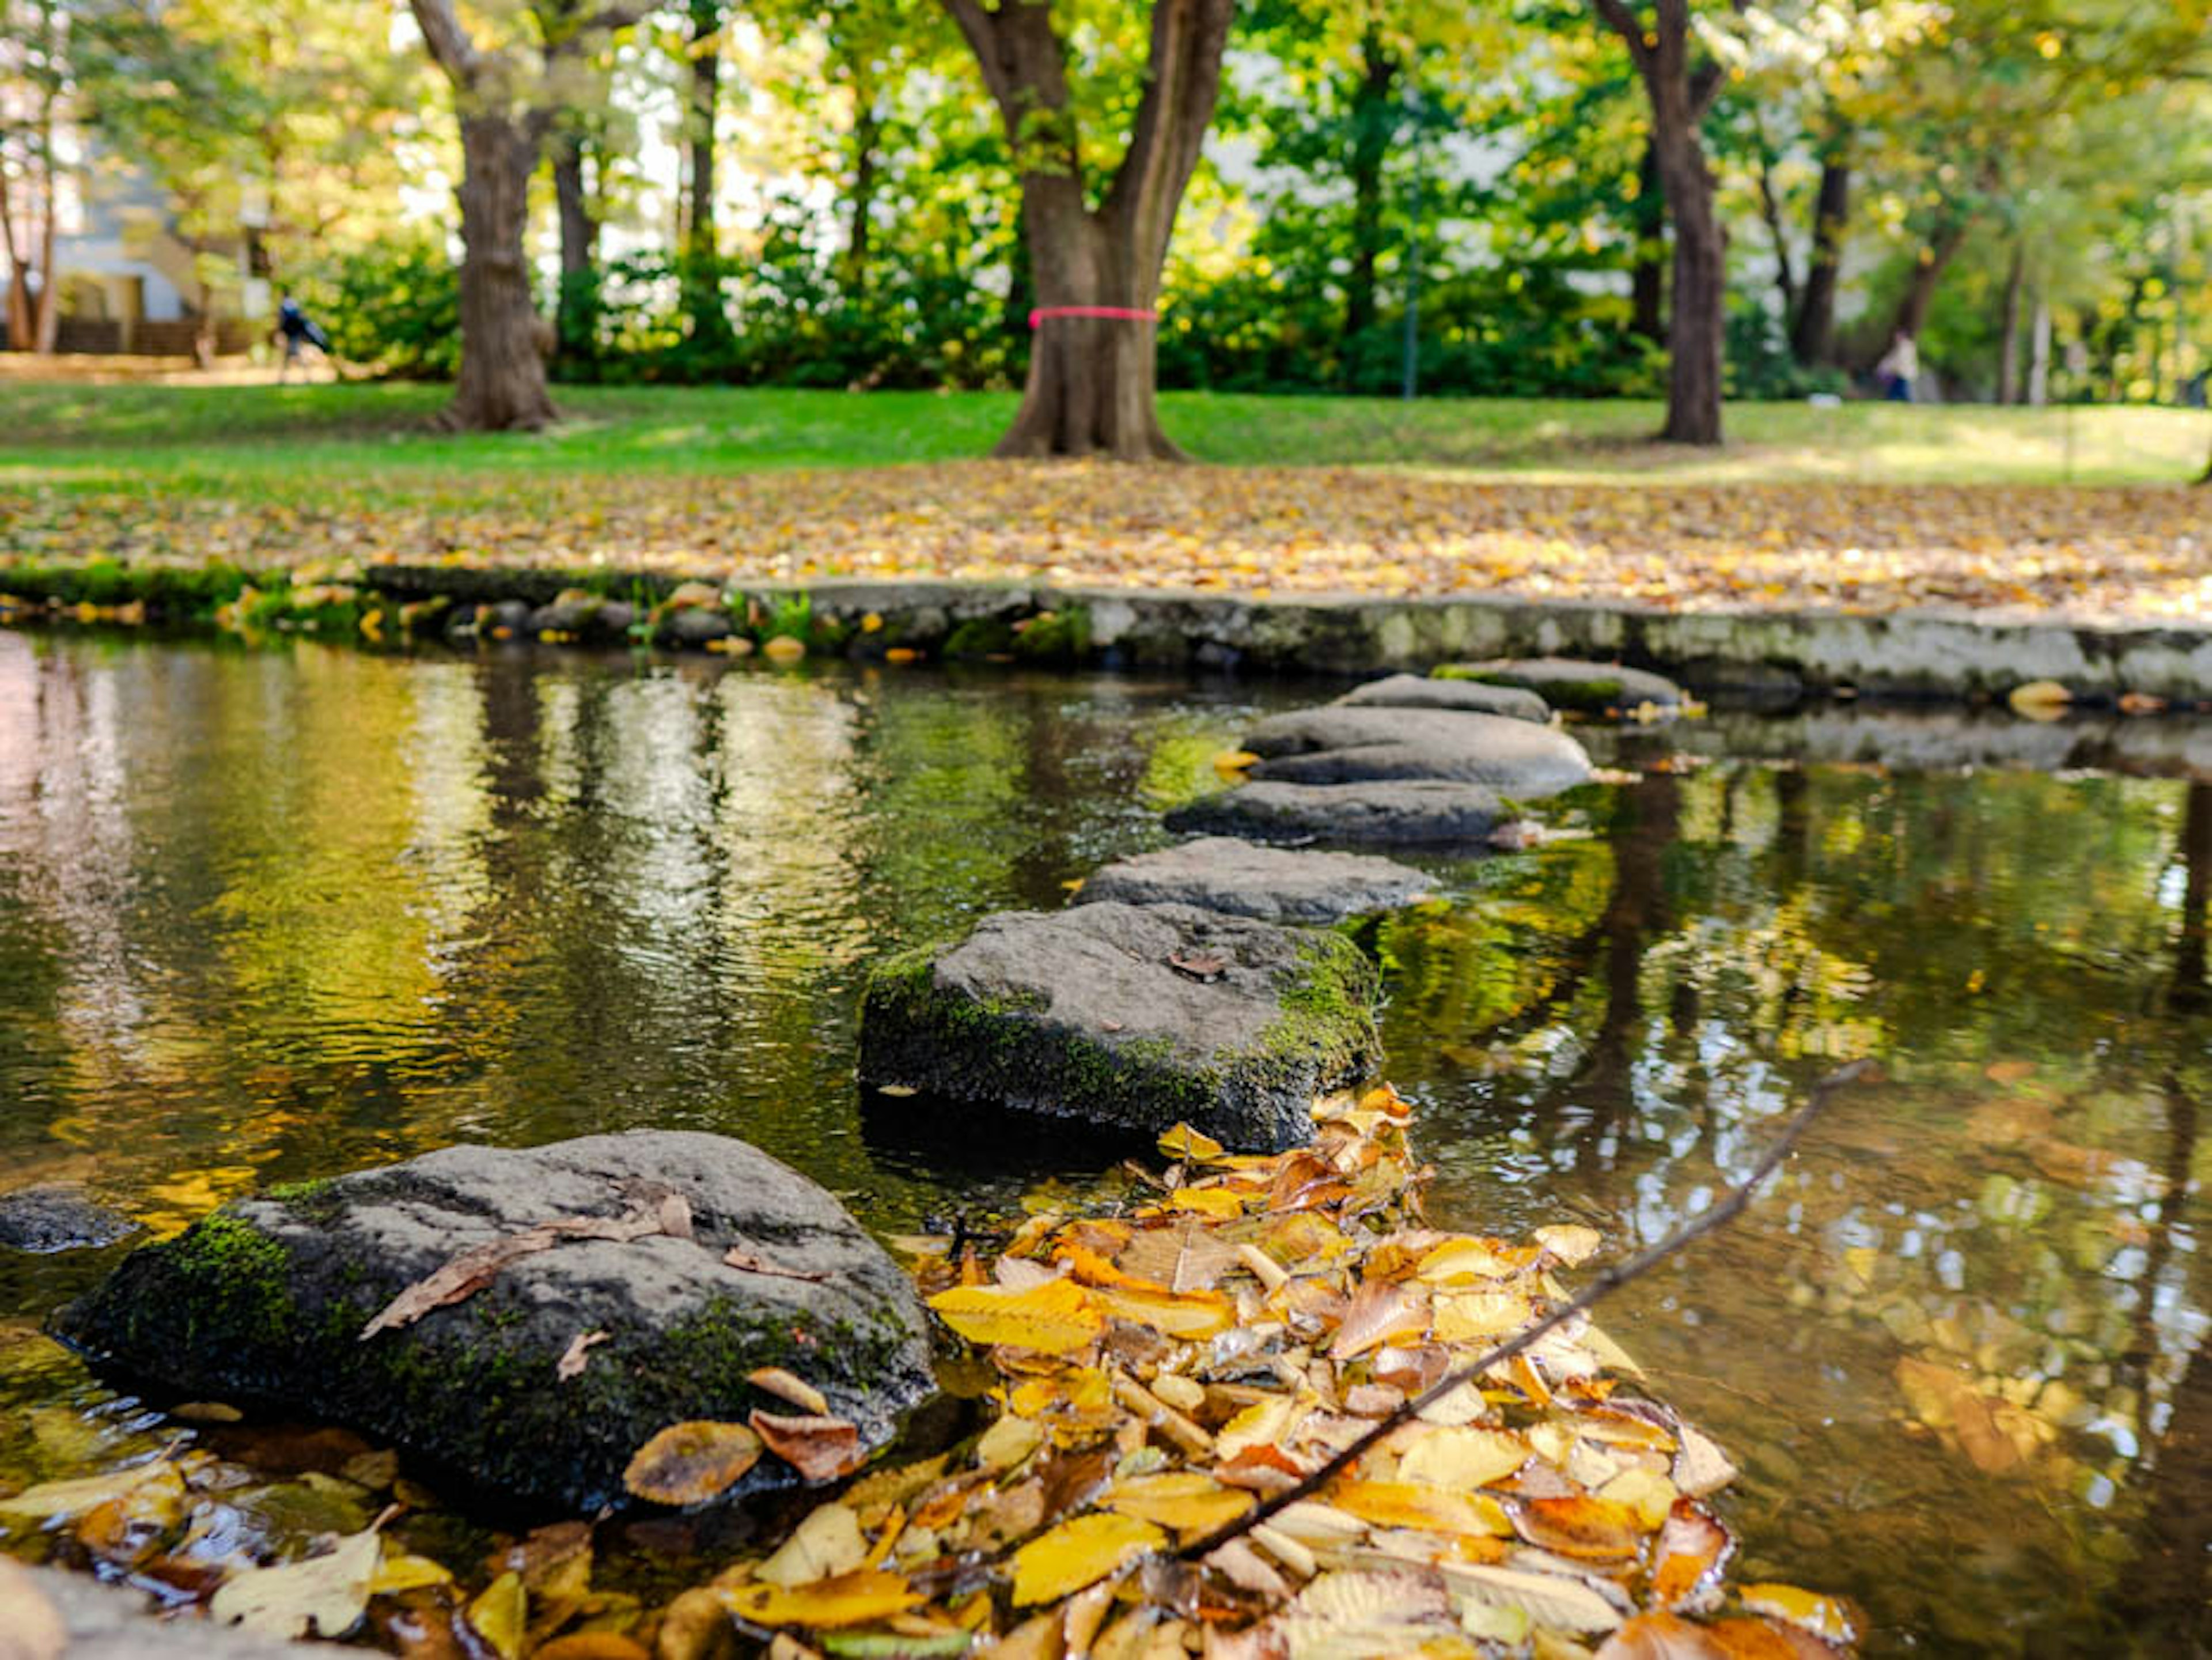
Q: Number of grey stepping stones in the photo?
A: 7